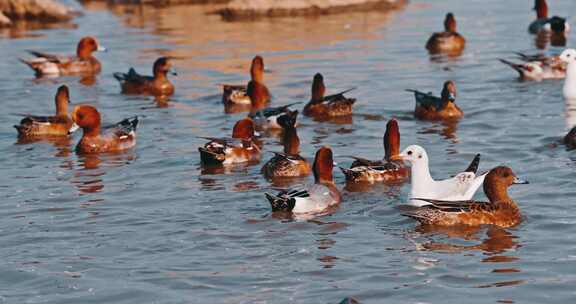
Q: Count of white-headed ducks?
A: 2